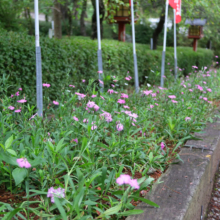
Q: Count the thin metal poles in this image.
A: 5